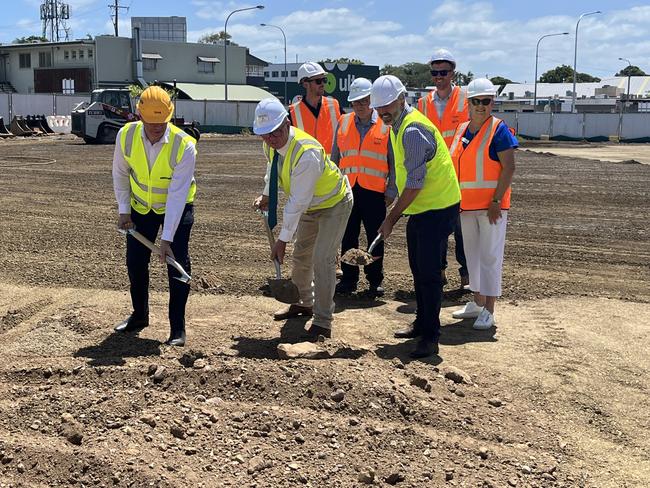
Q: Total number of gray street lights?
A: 5